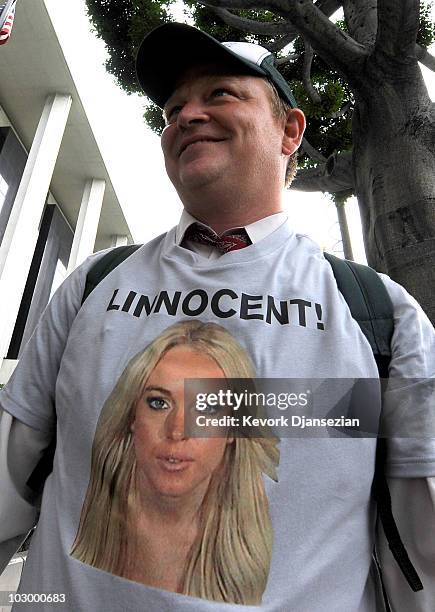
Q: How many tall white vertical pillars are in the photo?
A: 3